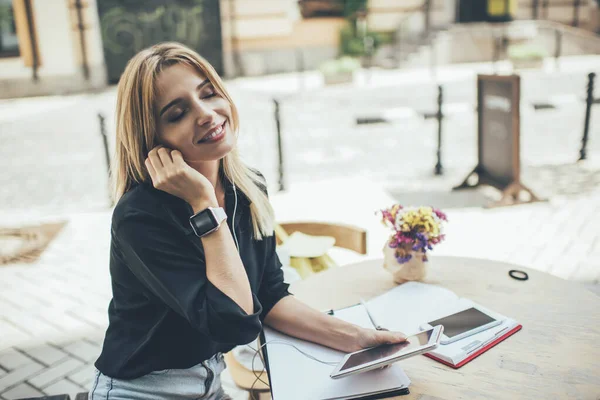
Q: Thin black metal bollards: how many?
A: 4